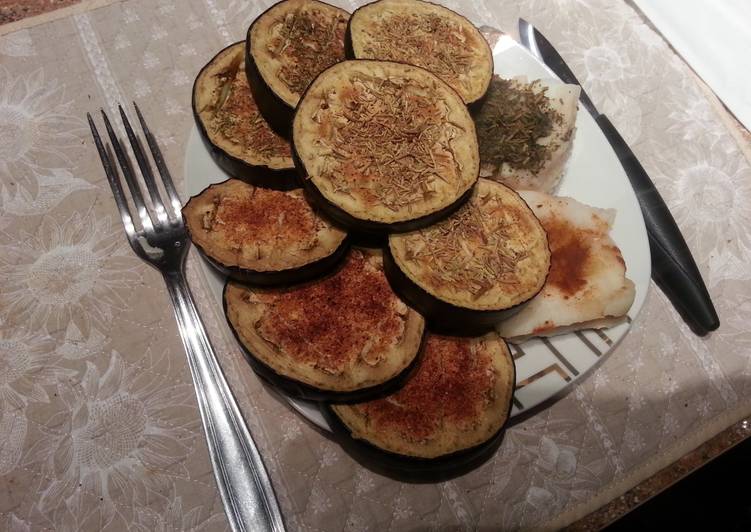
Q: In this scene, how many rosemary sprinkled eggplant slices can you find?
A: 5